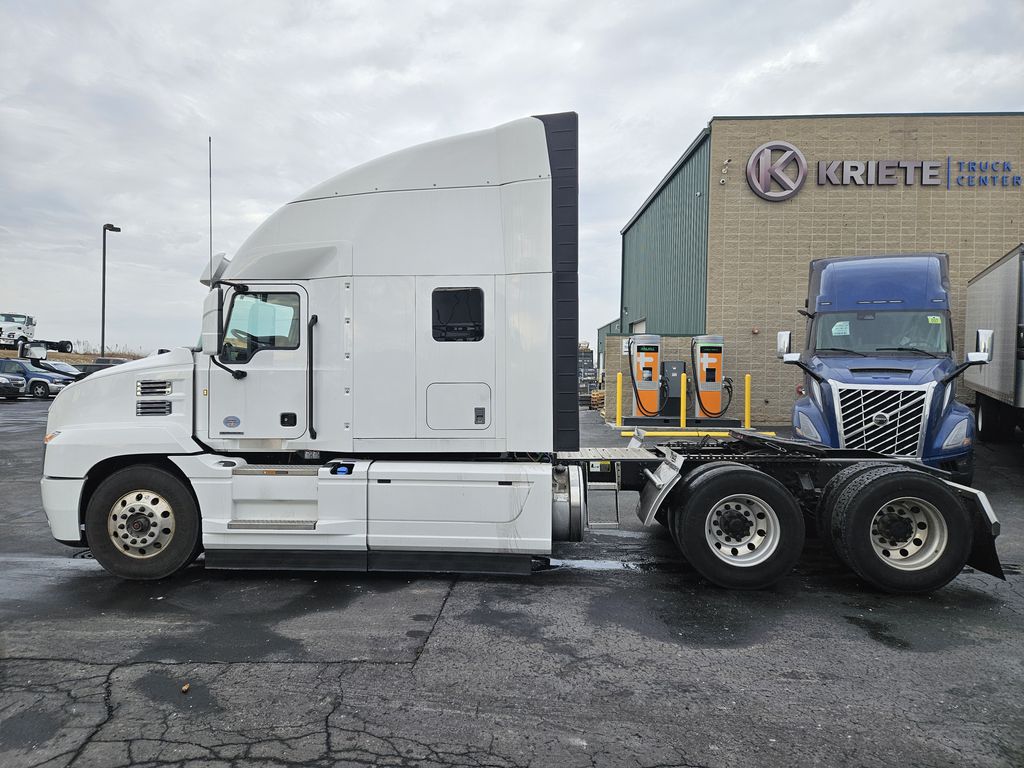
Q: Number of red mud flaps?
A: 0